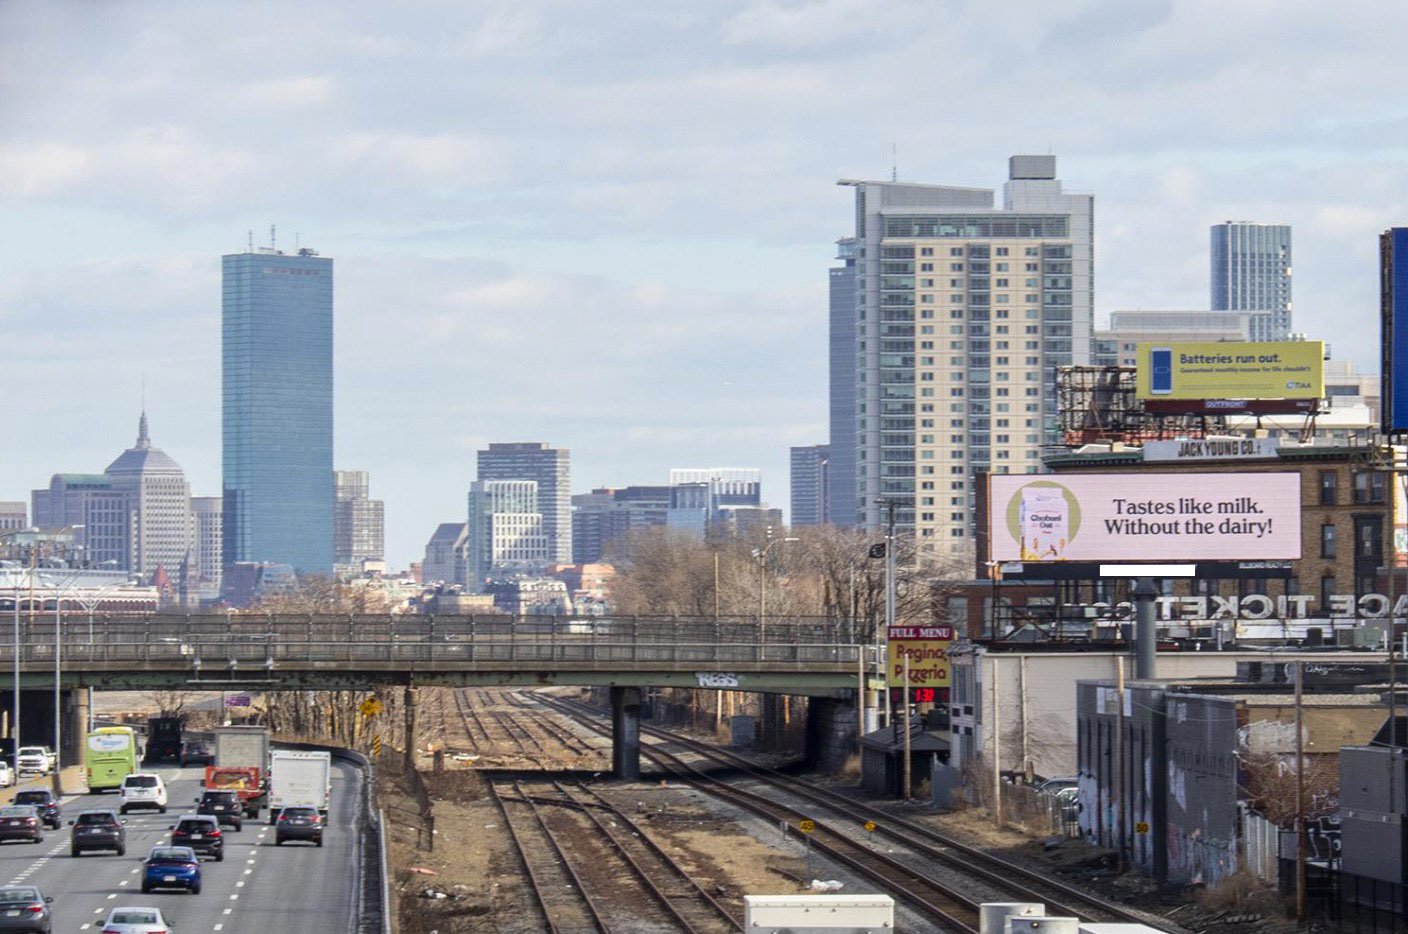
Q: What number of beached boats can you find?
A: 0